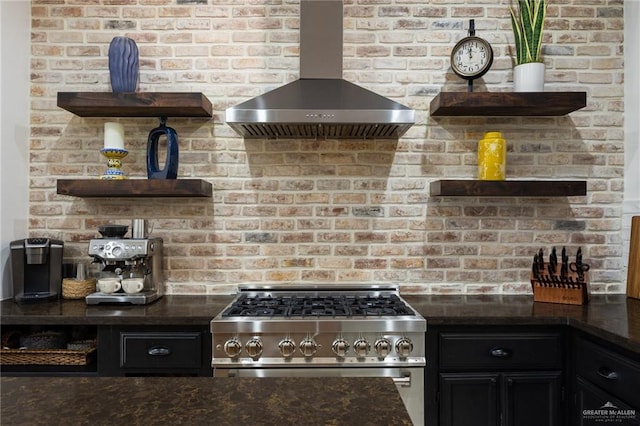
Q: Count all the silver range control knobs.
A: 8